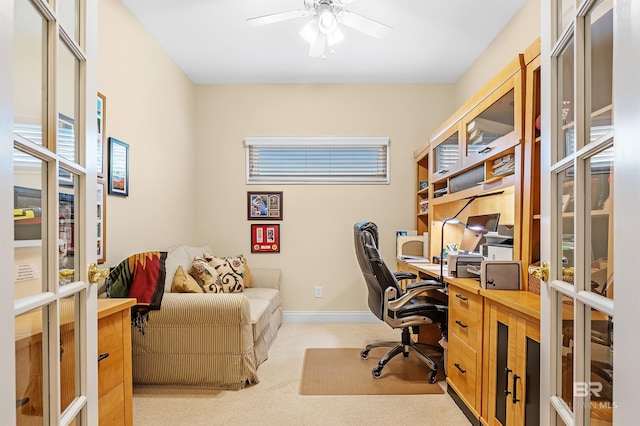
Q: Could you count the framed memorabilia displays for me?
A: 2